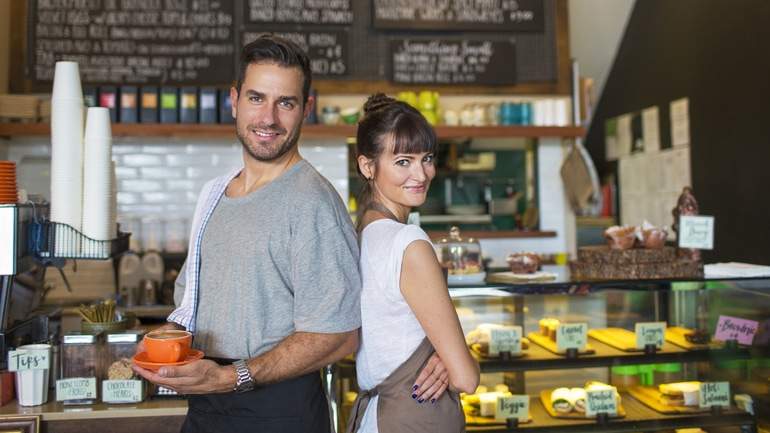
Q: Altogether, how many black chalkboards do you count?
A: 5